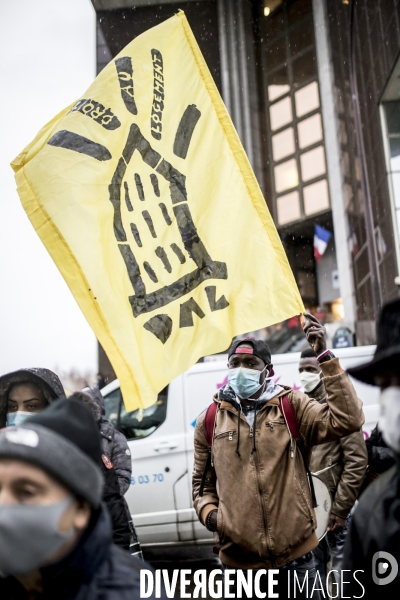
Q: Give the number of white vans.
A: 1